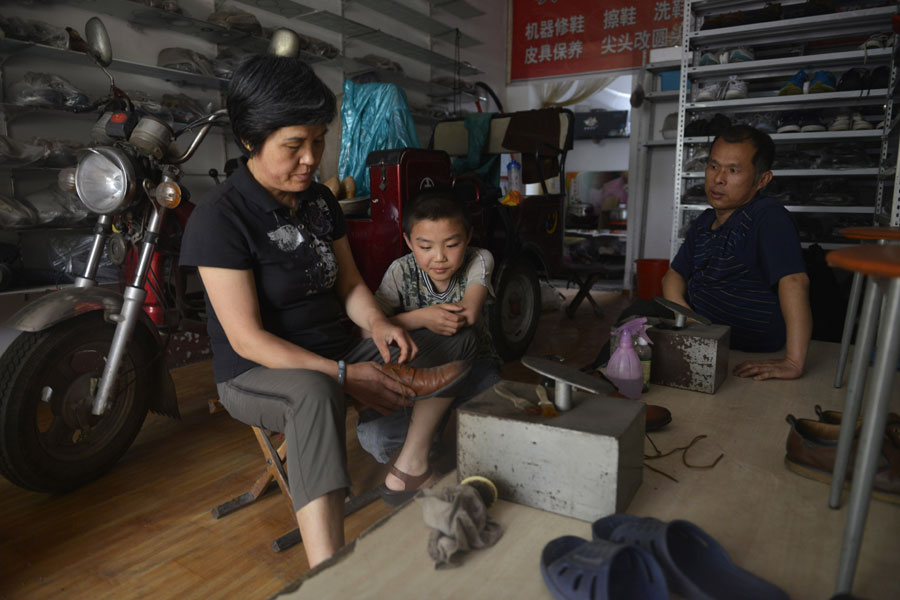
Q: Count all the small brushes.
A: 2